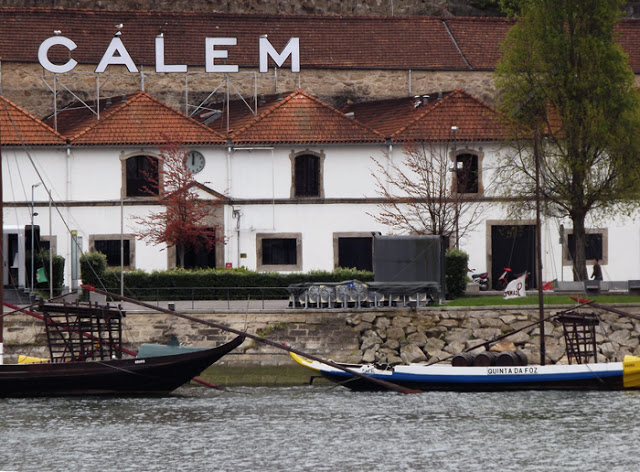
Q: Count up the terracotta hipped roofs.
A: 4